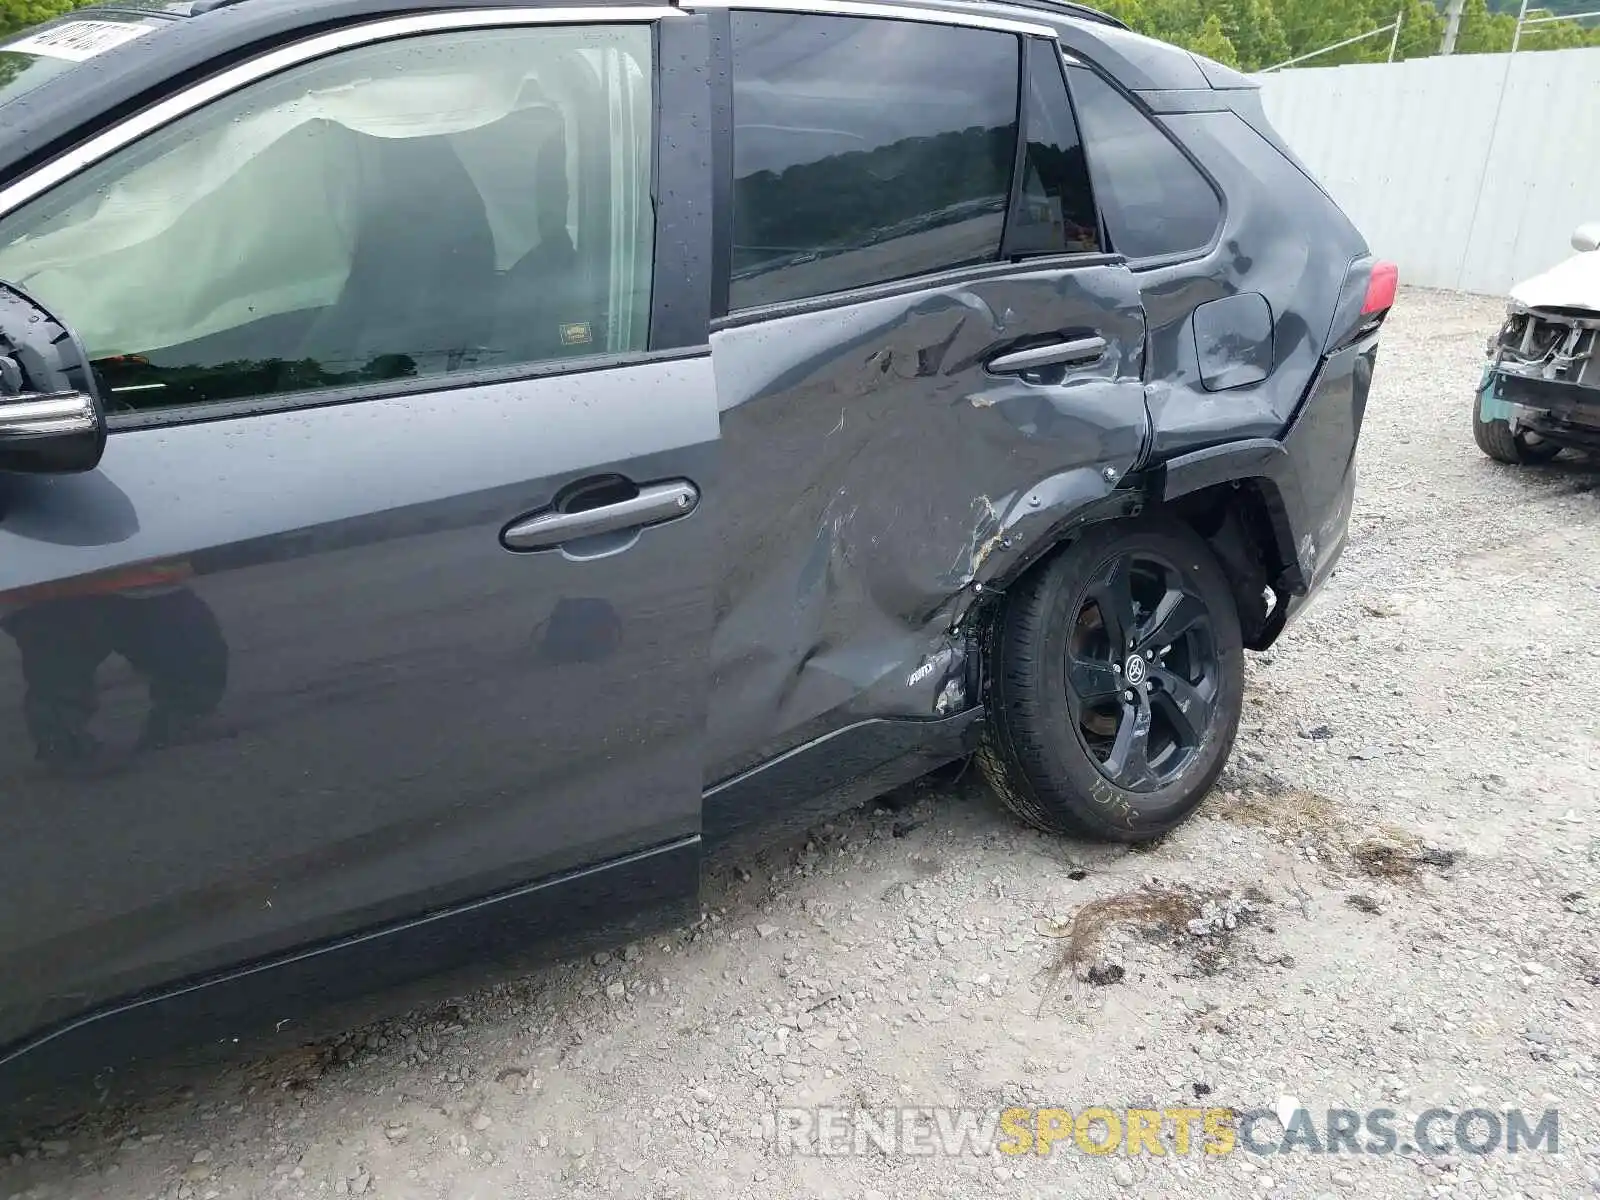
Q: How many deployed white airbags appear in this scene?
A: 1